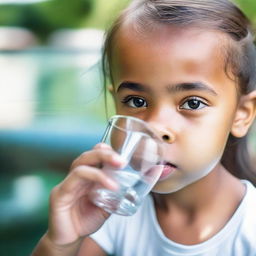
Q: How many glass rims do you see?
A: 1